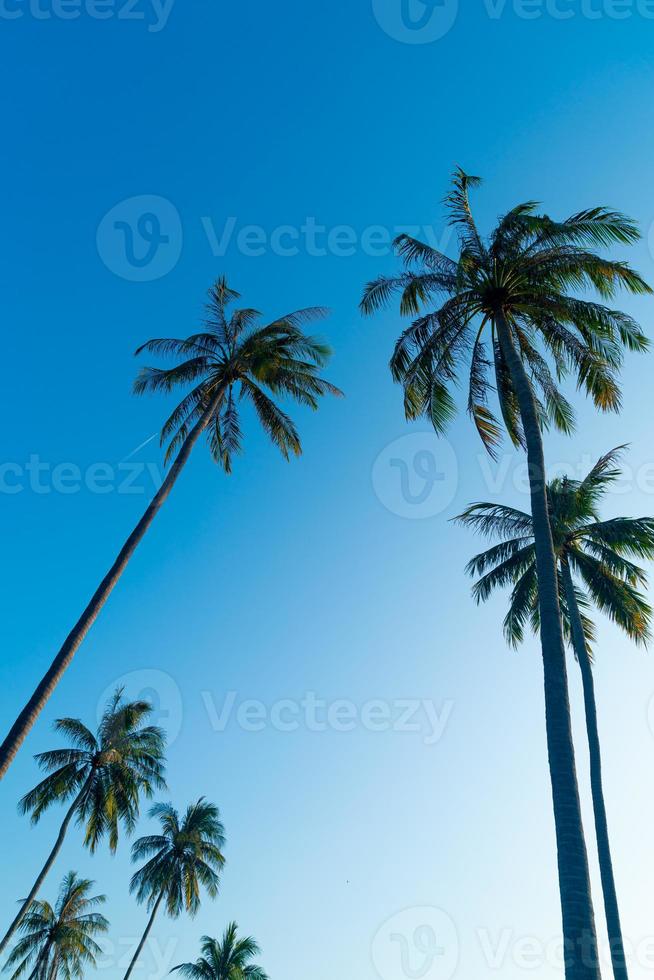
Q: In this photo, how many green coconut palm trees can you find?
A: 7